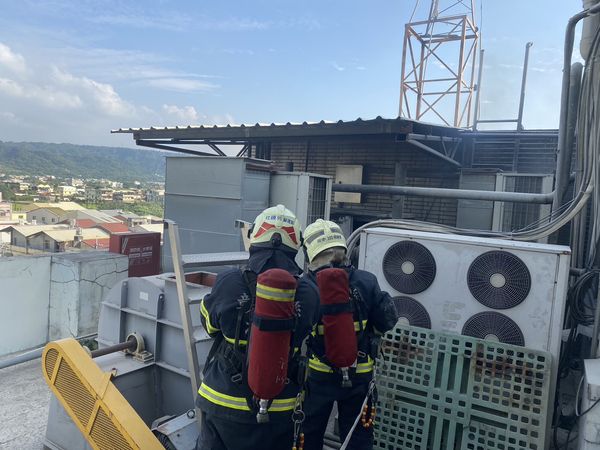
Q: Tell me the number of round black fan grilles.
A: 4